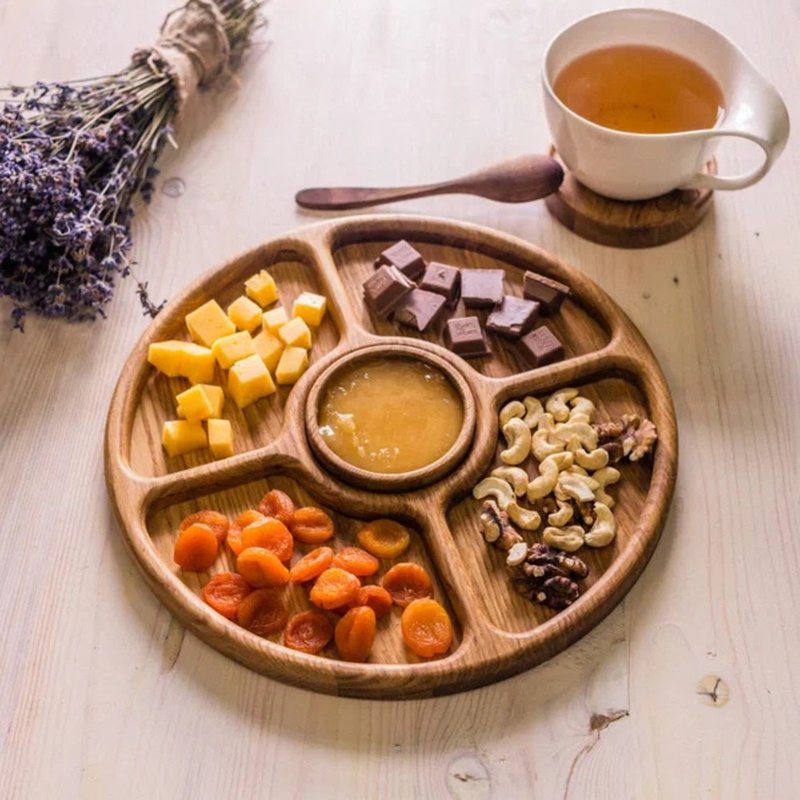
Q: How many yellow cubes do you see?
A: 14